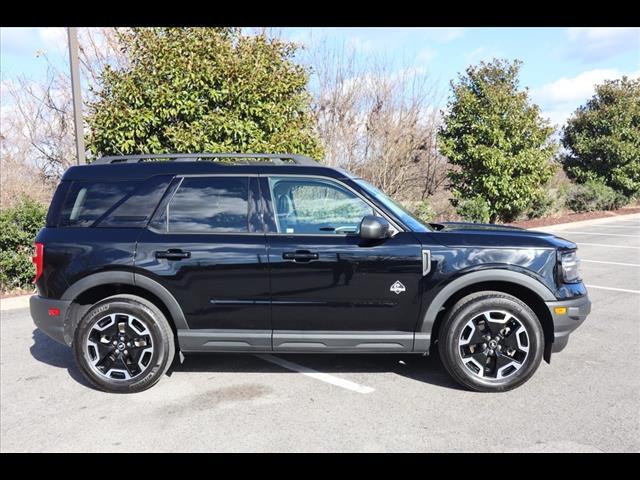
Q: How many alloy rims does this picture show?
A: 2